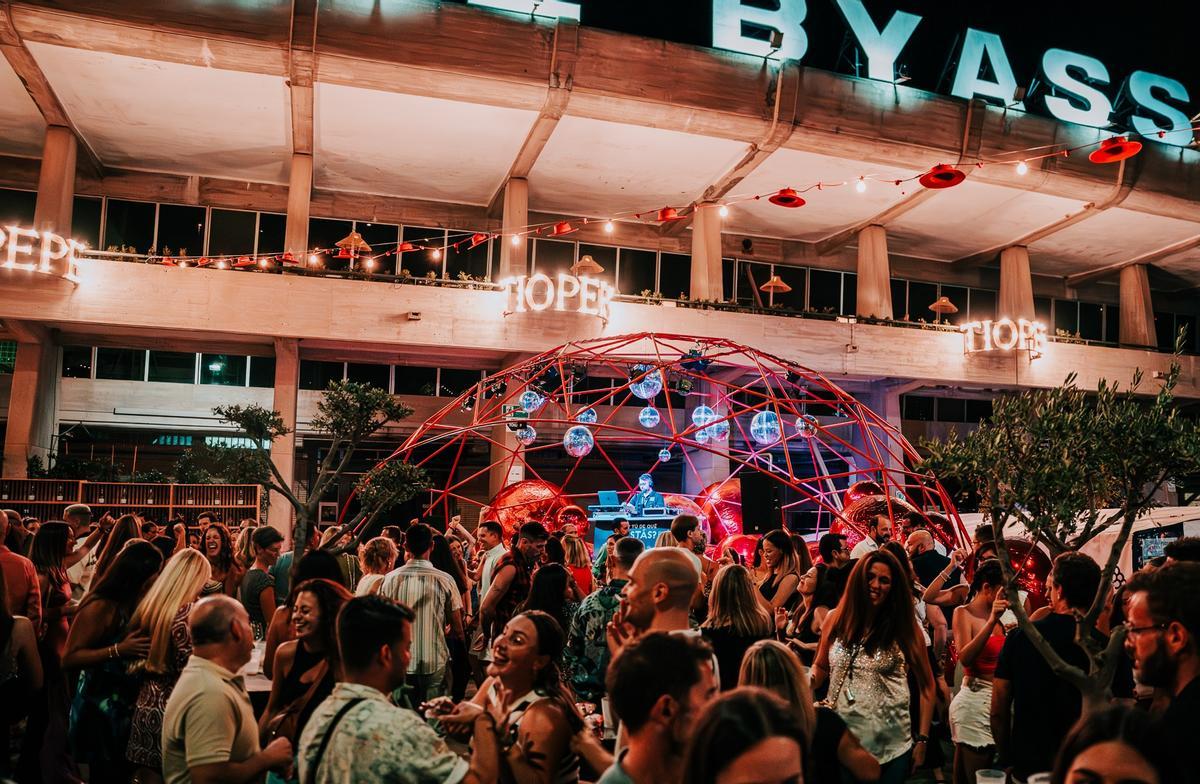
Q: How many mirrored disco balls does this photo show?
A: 12